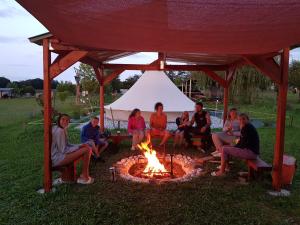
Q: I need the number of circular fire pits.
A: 1